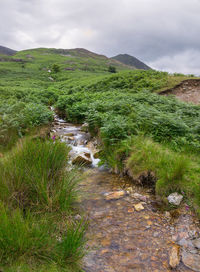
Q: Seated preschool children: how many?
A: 0